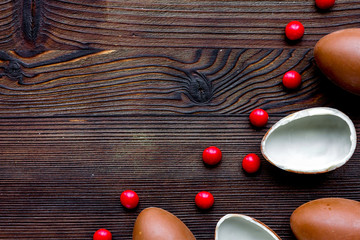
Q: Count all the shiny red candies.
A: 9